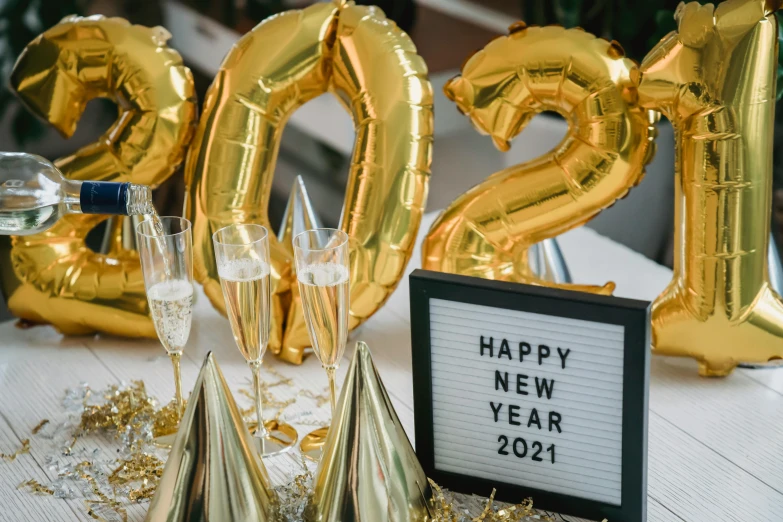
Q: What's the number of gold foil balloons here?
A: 4